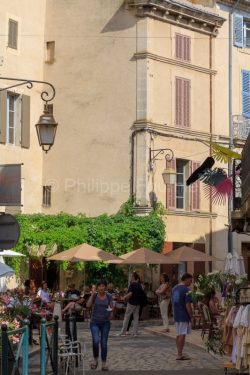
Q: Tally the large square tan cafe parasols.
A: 3